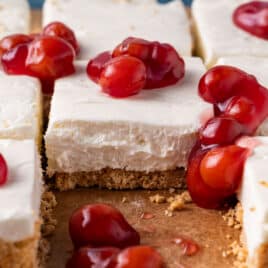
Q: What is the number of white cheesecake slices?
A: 8